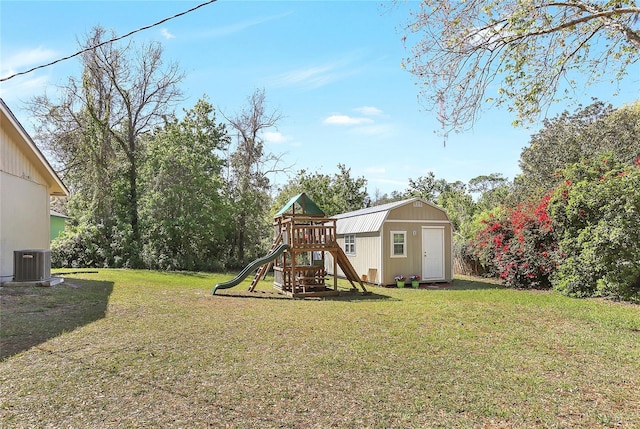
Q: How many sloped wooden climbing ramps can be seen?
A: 1